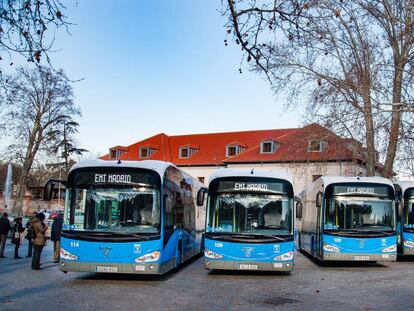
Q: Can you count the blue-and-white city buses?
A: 4